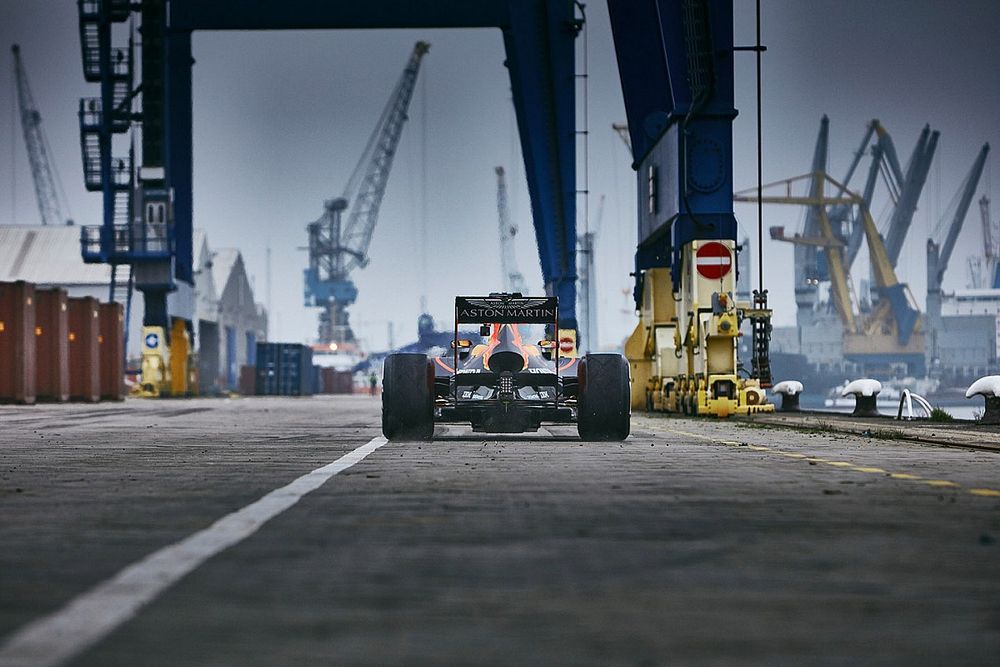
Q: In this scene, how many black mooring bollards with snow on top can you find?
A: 3